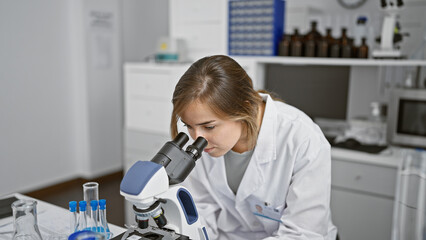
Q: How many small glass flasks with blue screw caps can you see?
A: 4